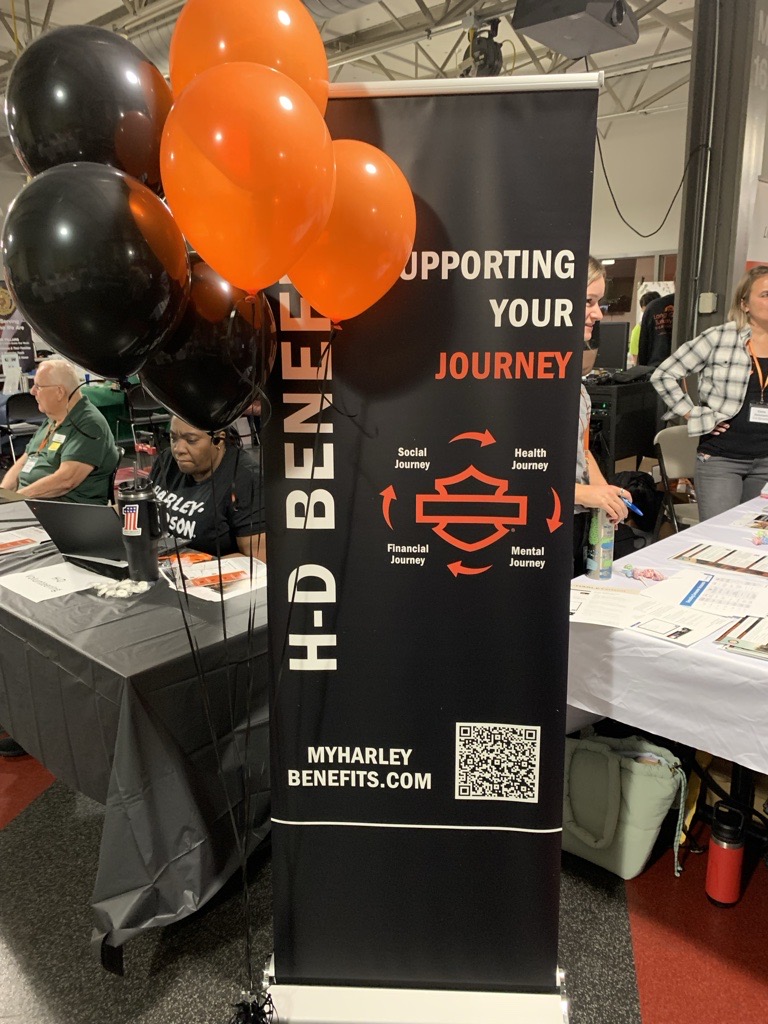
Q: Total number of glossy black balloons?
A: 3